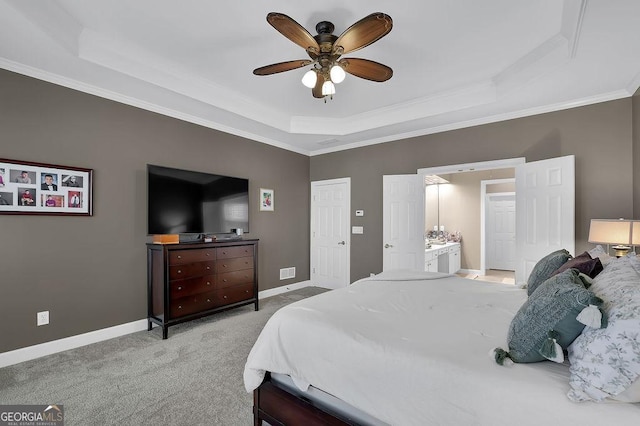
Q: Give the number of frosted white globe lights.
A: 3